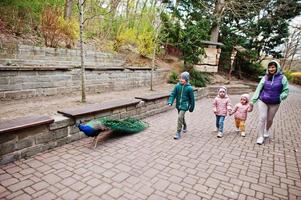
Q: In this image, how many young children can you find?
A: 3